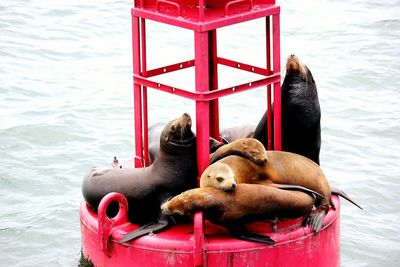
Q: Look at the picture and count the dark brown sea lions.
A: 2